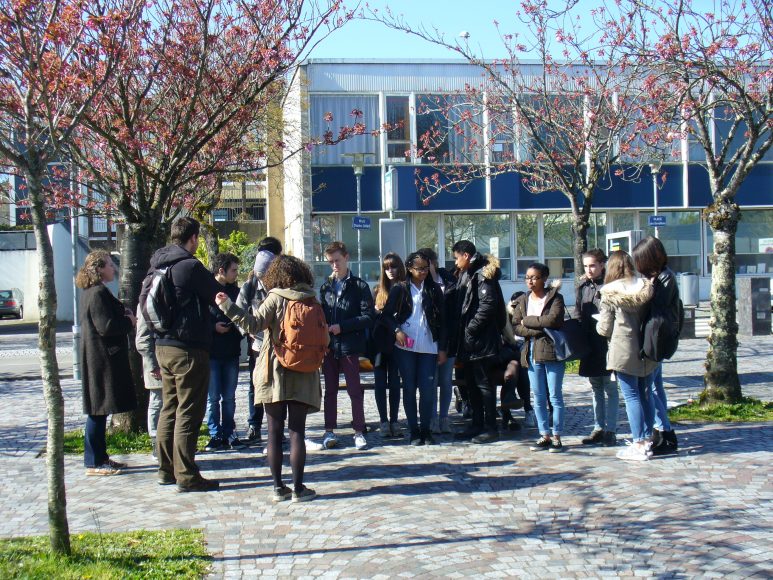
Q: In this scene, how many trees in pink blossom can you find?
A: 4